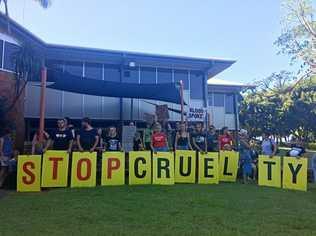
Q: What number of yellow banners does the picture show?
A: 11